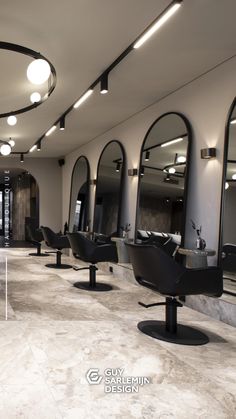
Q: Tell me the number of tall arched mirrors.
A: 4